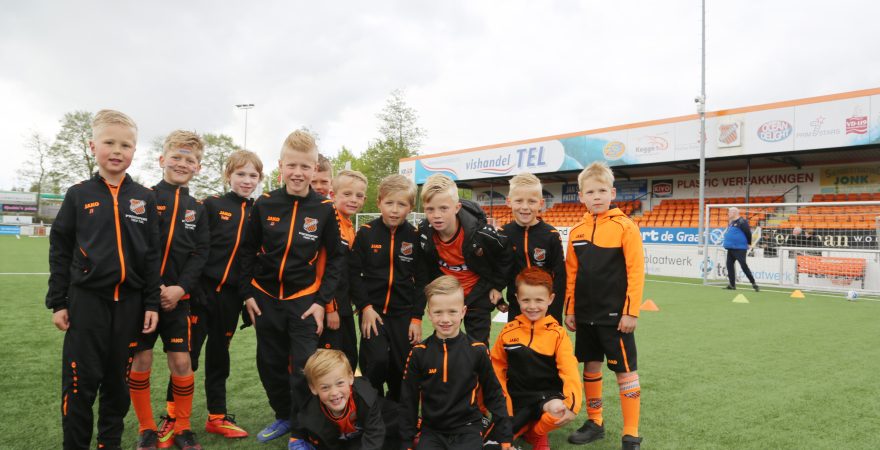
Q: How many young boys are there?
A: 13